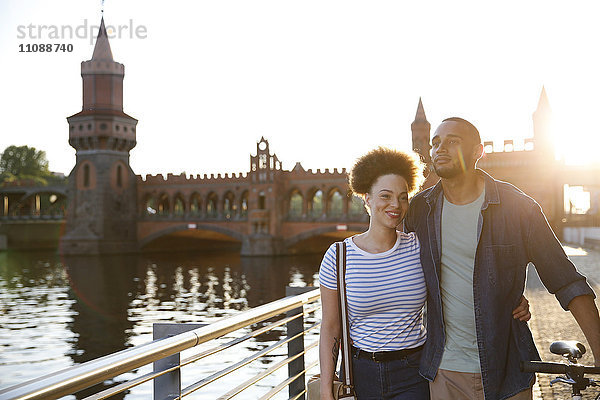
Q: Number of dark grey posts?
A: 2